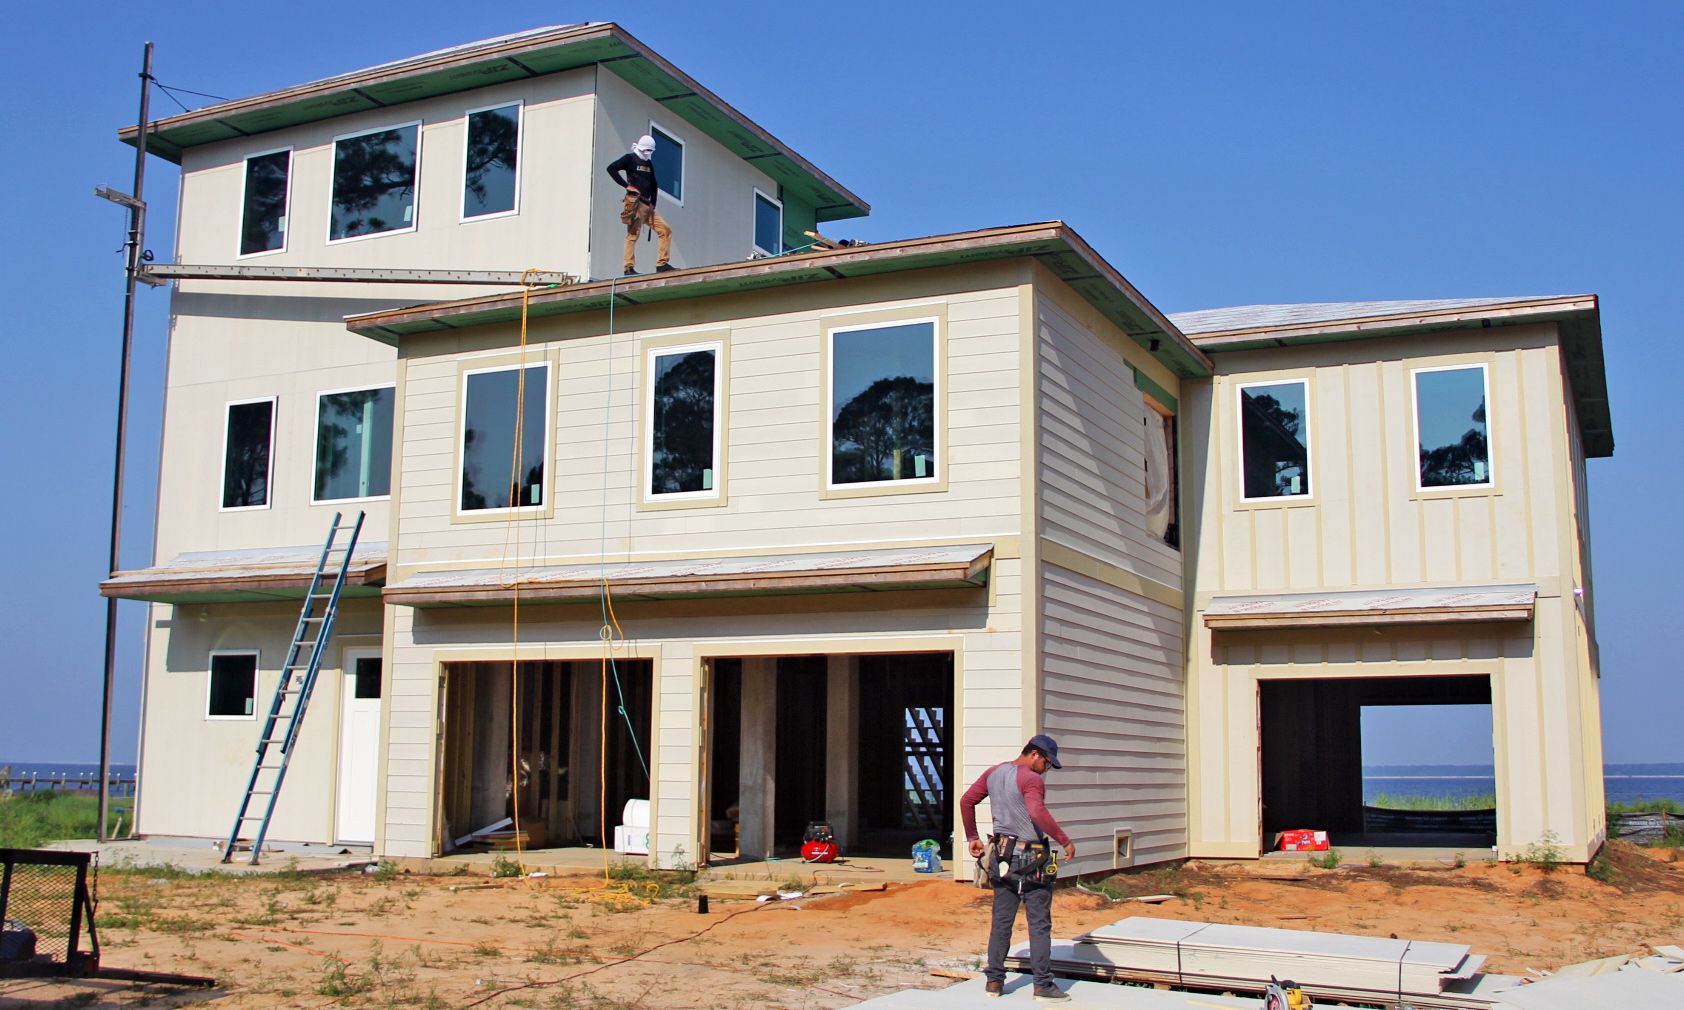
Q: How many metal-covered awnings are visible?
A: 3